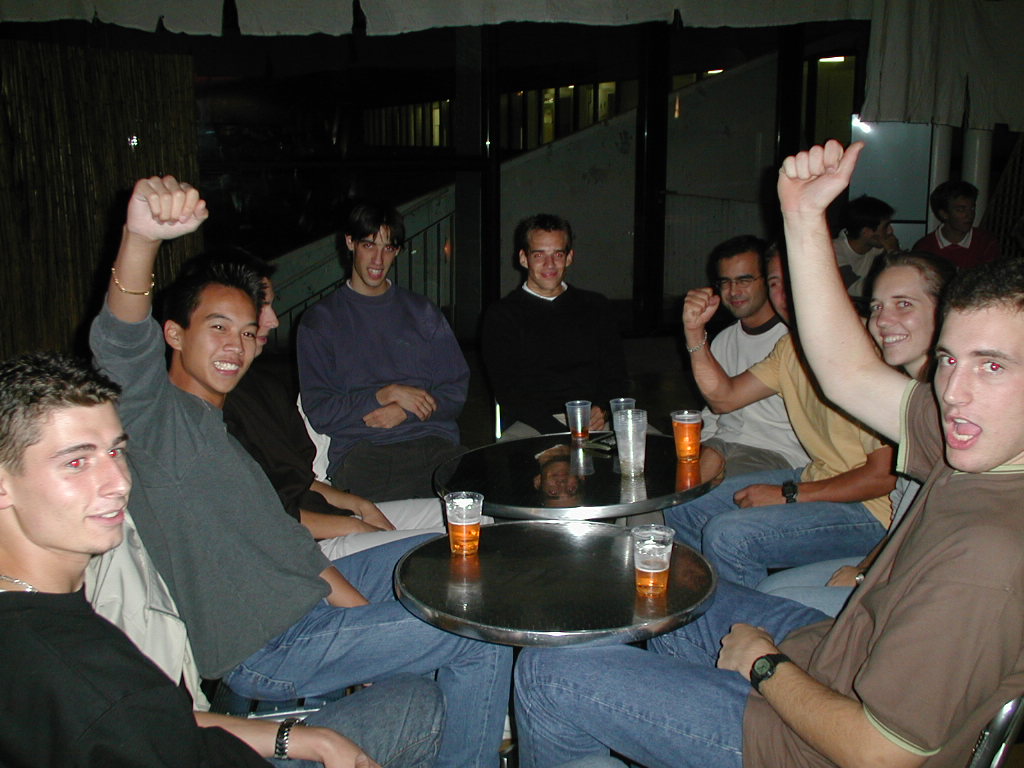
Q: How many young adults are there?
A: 11